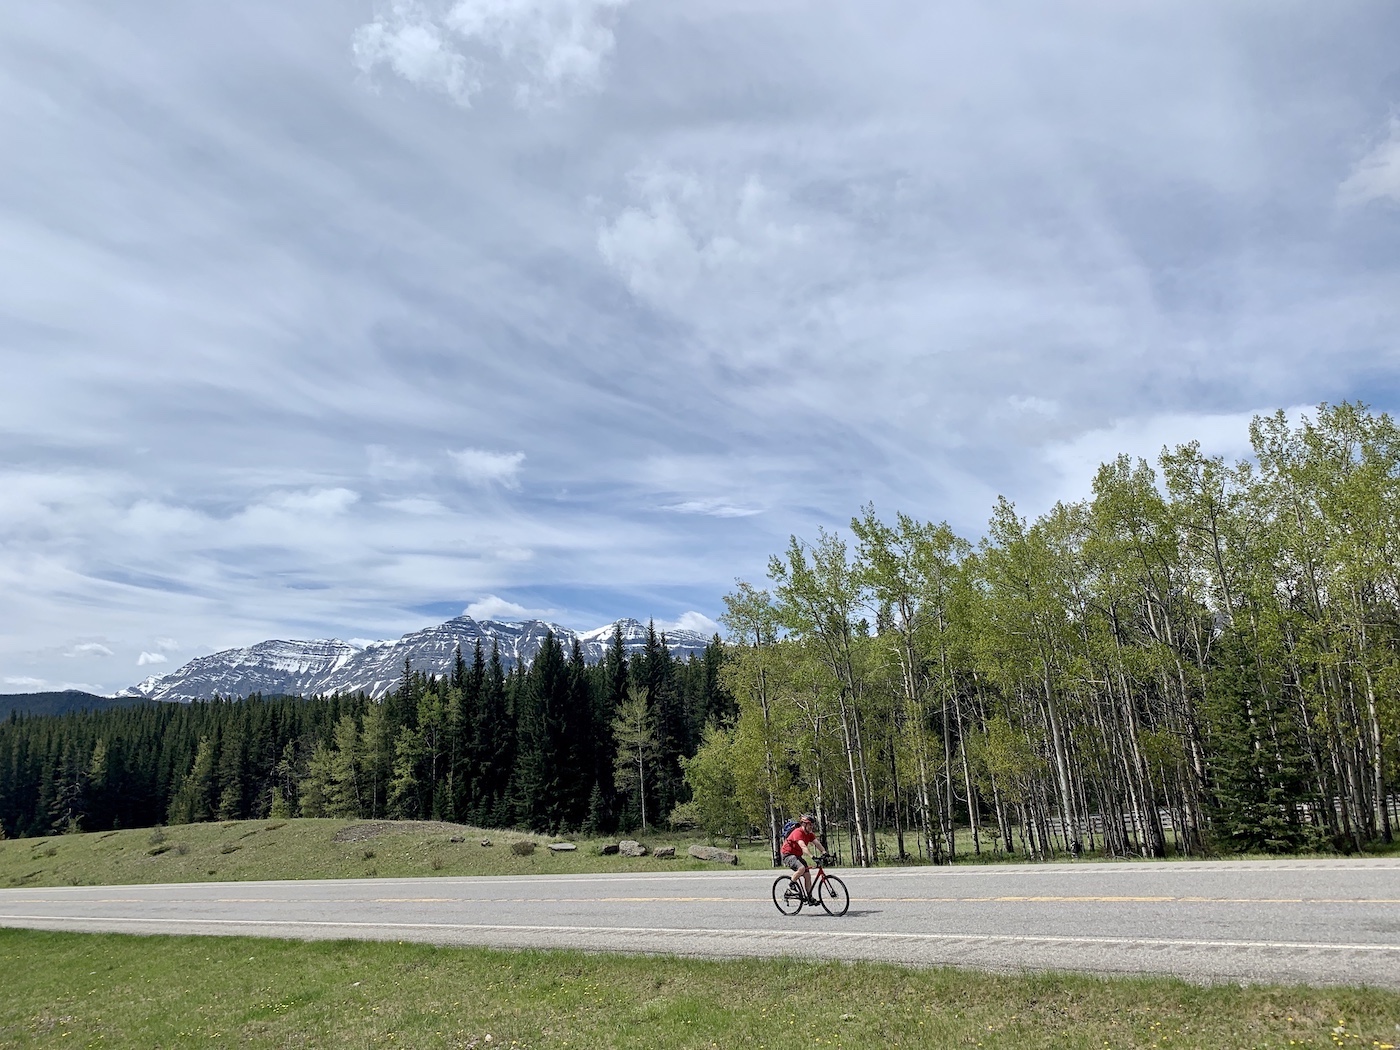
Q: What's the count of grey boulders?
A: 5